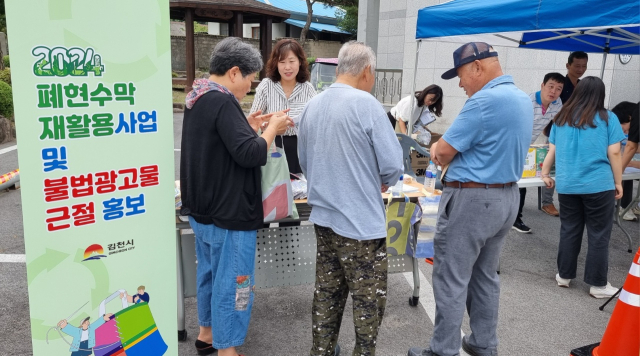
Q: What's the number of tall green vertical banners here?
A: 1